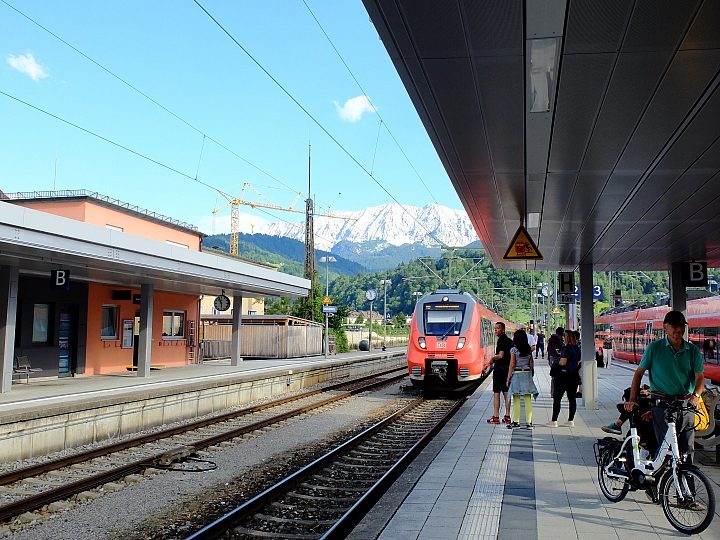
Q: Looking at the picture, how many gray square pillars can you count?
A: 5